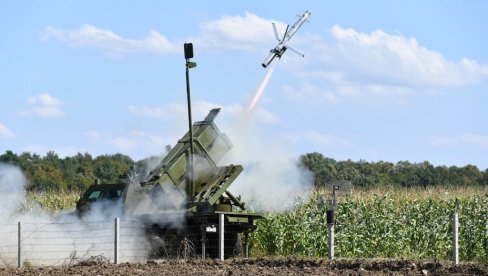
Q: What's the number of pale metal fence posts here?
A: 5